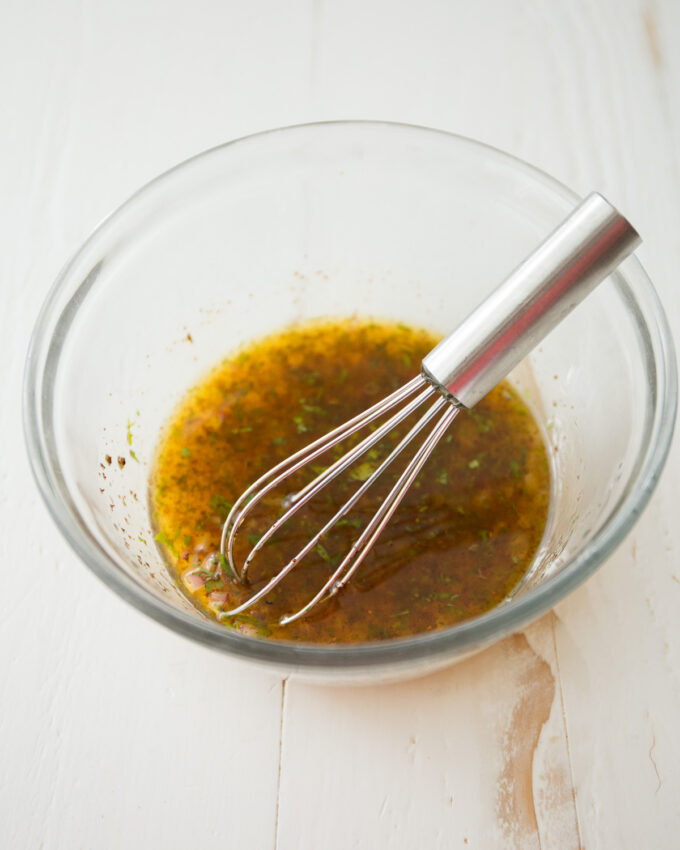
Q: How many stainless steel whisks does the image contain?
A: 1